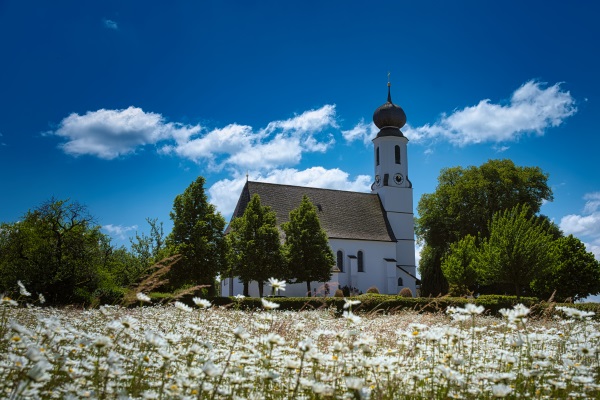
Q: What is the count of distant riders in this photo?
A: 0